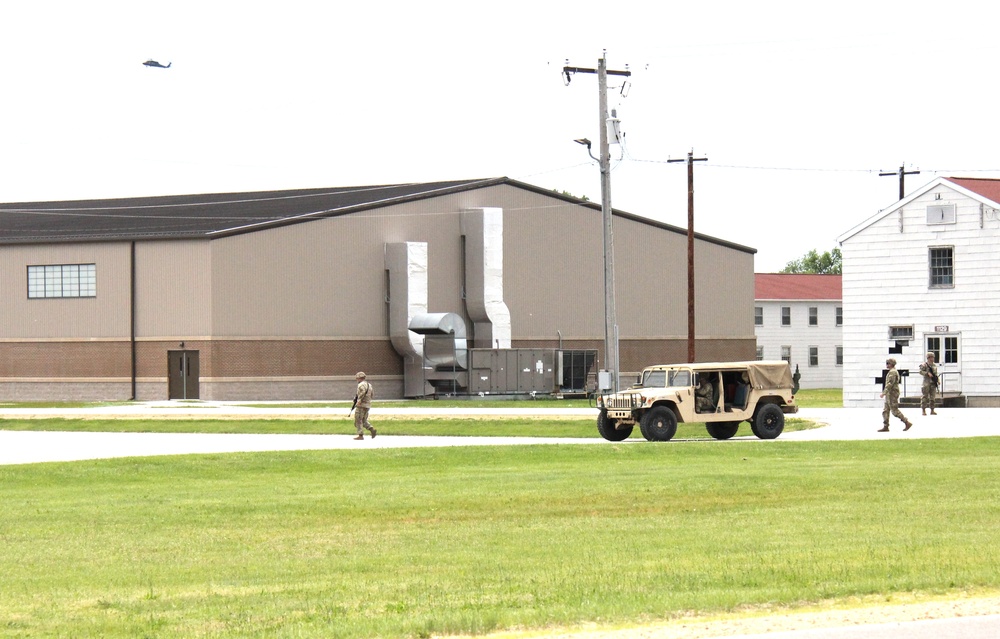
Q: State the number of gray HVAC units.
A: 1